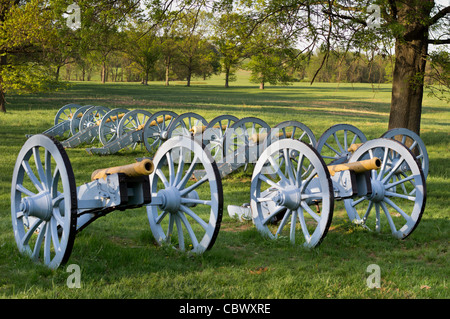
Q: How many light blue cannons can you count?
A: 8